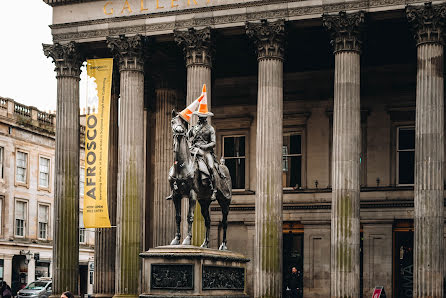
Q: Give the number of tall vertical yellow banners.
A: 1